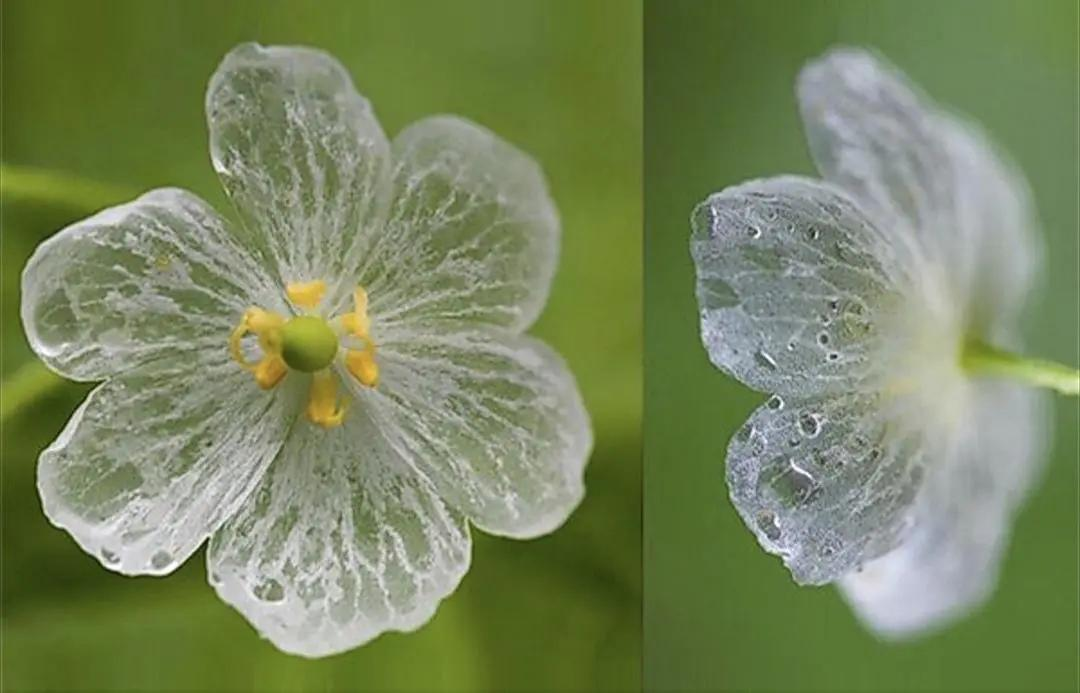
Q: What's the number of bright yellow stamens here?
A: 6